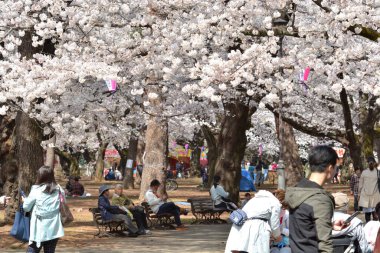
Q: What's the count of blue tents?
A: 1